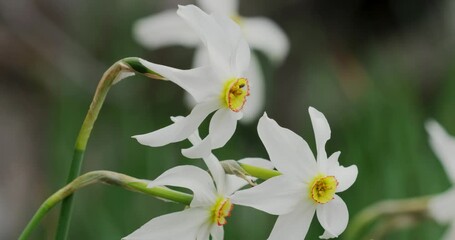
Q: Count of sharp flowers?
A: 3